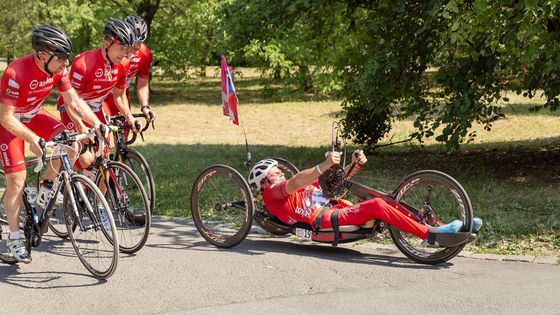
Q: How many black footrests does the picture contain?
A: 2